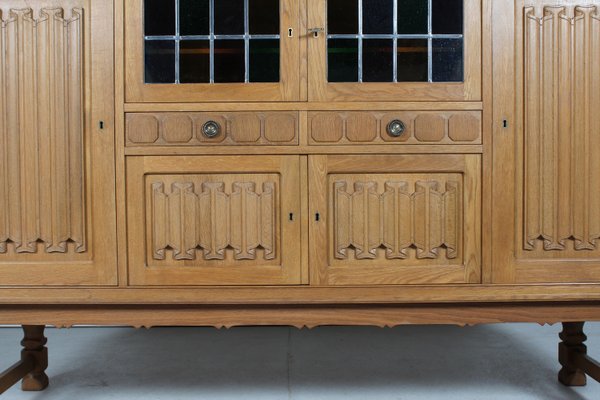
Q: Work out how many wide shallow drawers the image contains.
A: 2